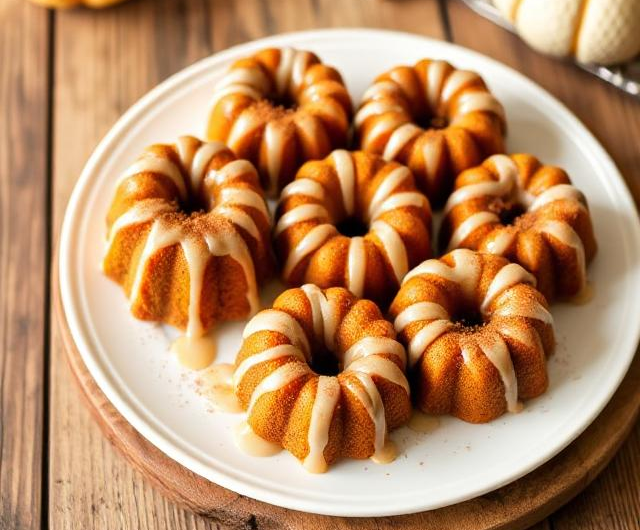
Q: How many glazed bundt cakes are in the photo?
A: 7